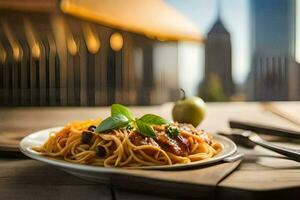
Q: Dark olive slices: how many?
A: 3